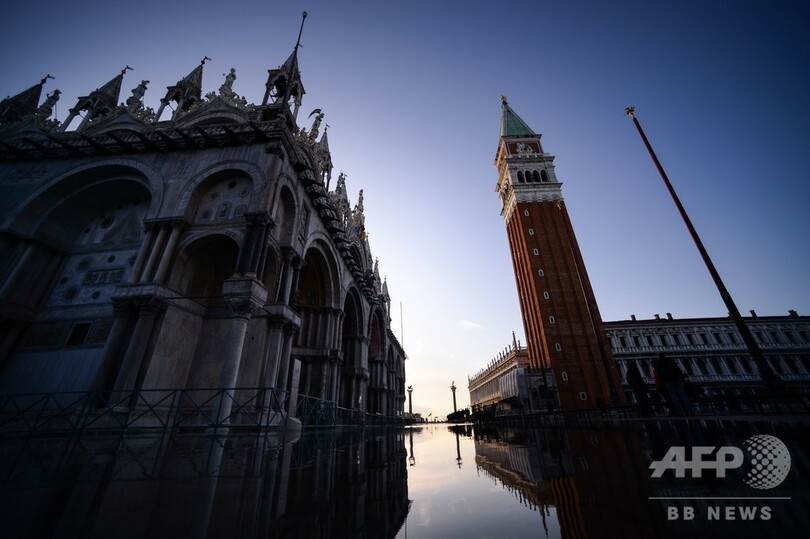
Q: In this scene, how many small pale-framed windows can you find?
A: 9